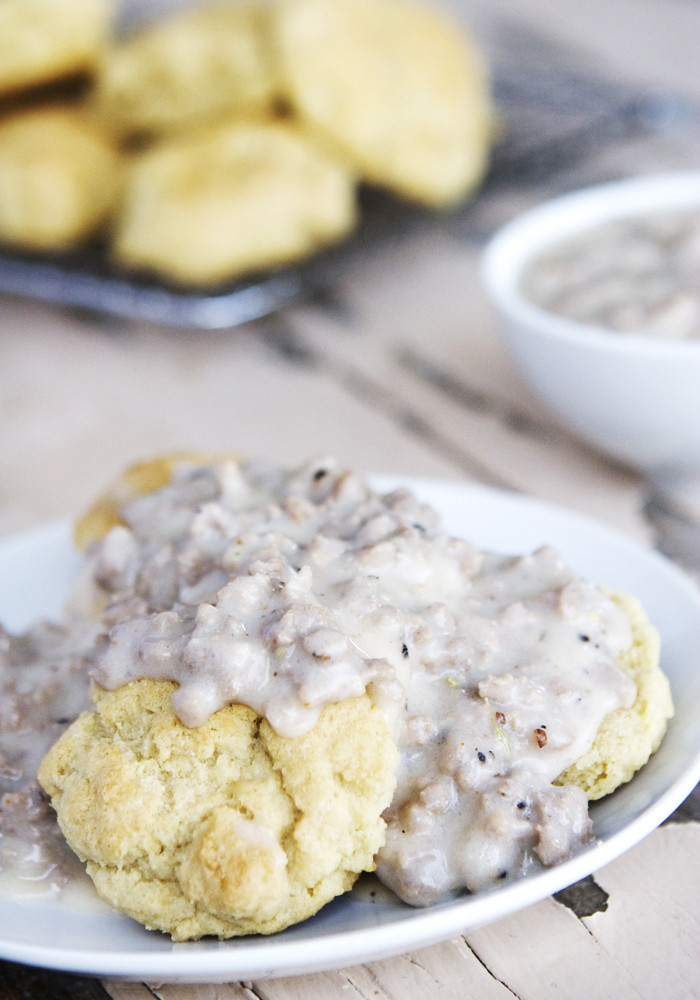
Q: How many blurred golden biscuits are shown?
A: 5